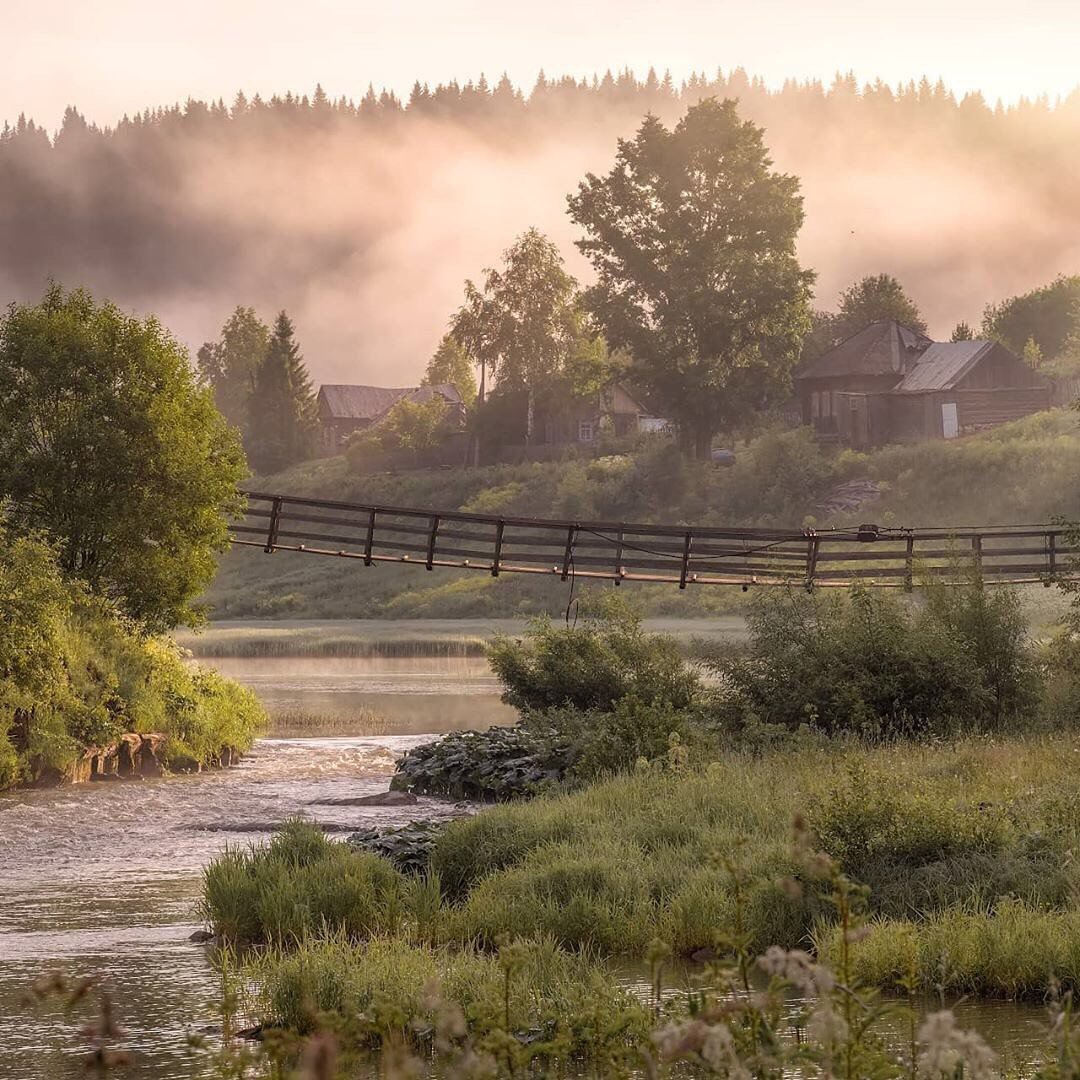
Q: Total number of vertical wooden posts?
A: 11